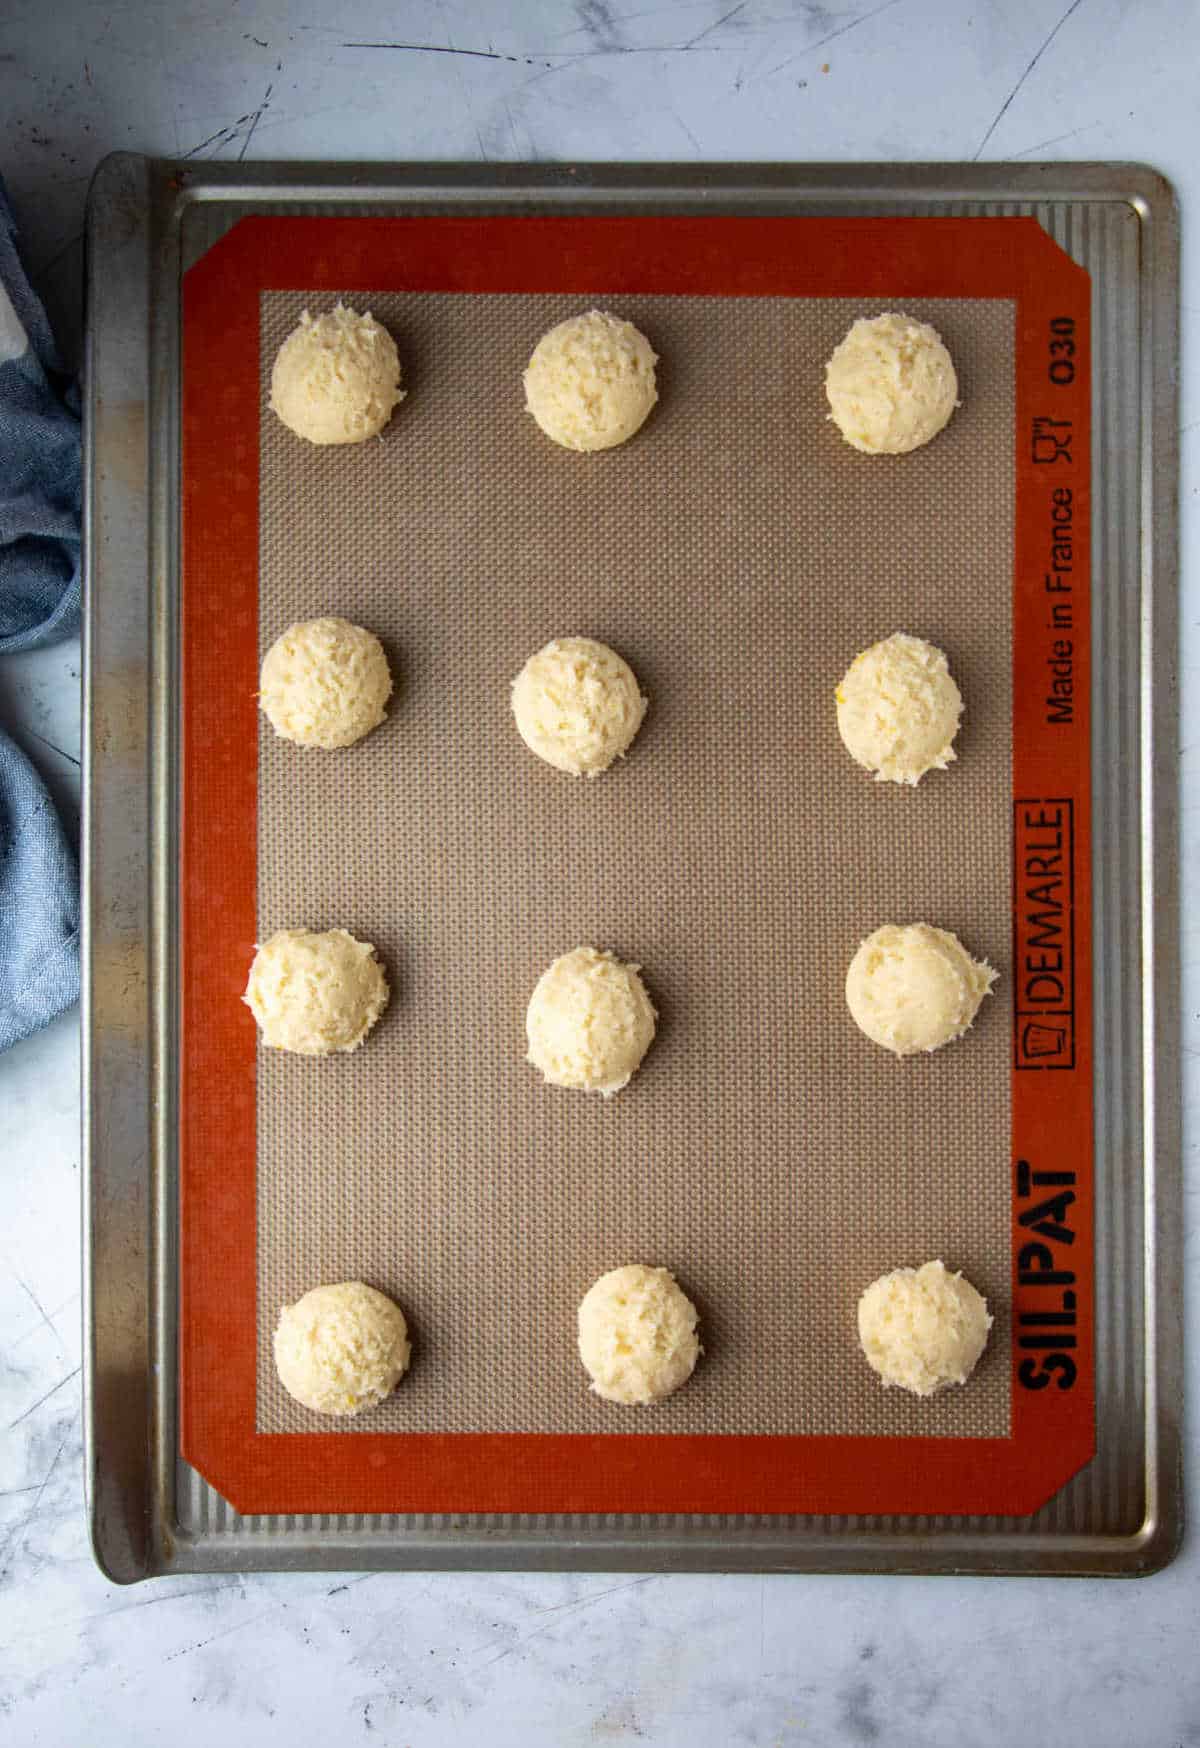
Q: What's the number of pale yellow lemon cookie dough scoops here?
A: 12